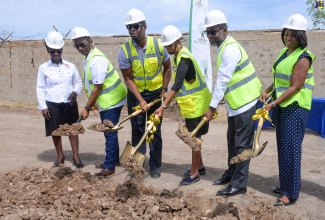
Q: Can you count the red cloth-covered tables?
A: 0